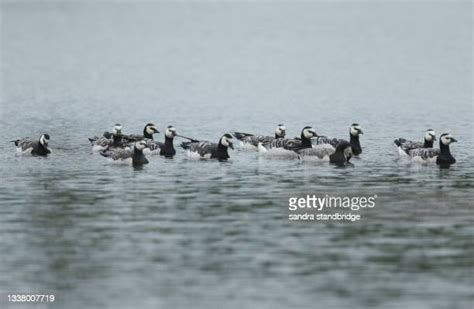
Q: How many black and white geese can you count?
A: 12